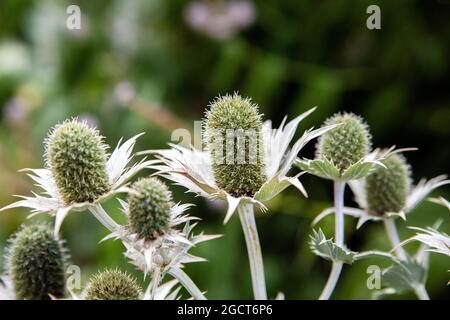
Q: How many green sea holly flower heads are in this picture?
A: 7